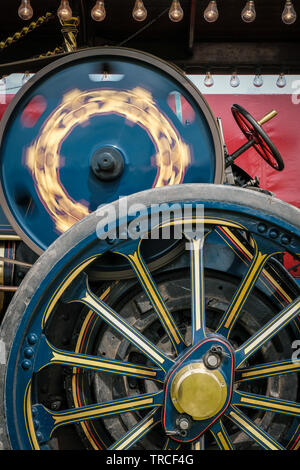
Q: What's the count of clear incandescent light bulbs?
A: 12